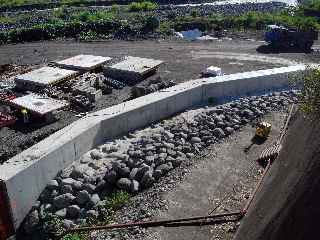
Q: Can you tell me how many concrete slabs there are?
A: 4